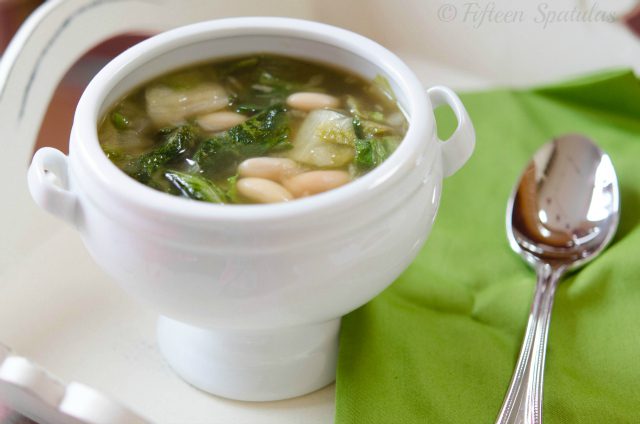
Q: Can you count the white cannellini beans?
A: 5